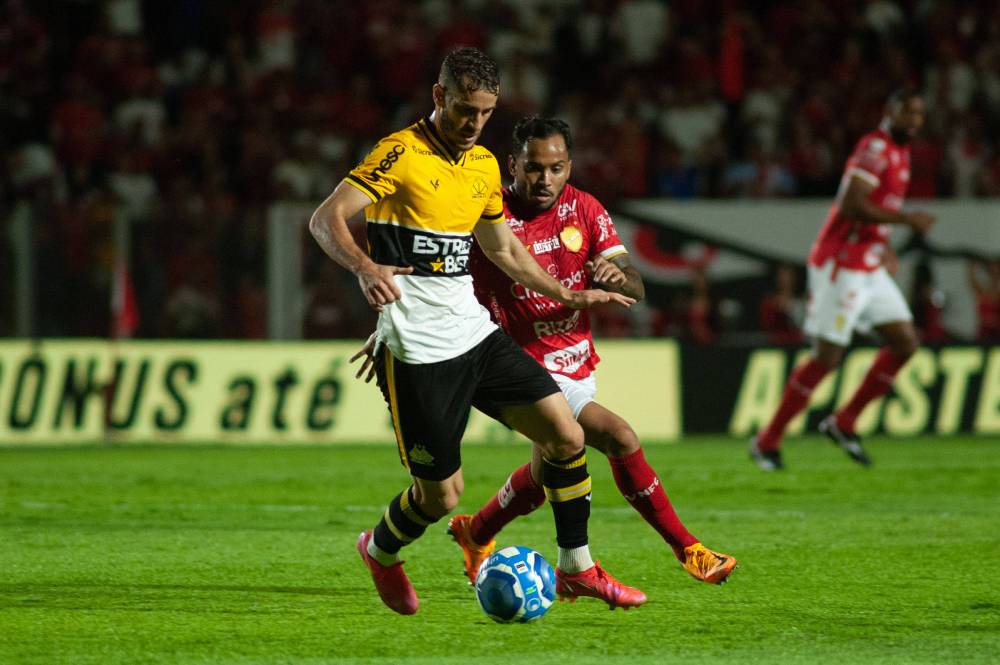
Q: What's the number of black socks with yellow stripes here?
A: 2